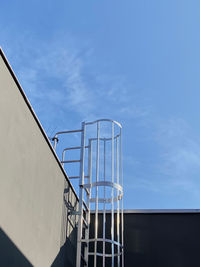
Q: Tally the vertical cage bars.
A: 5